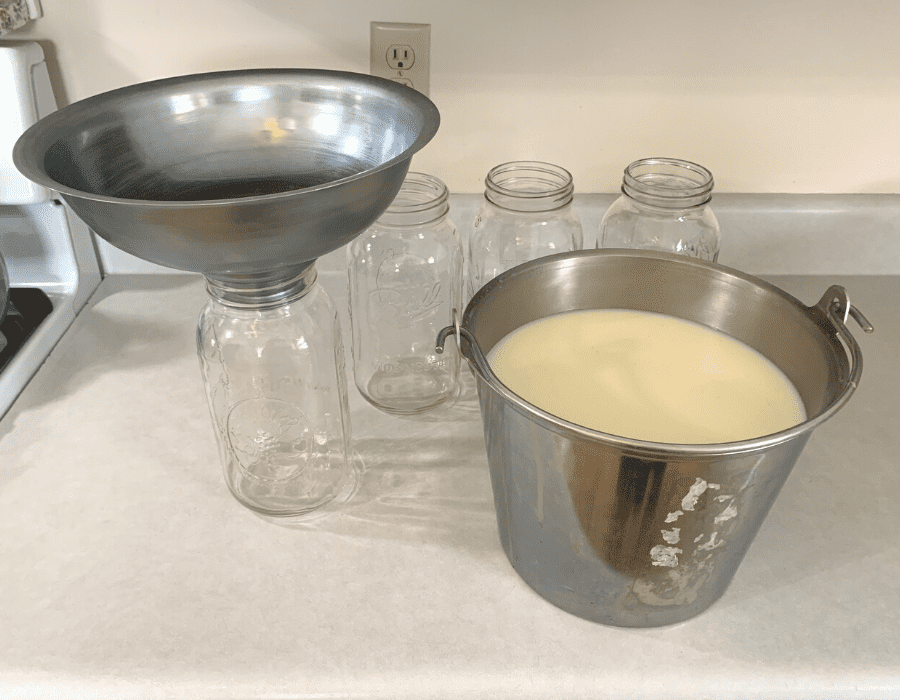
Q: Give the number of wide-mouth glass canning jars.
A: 4